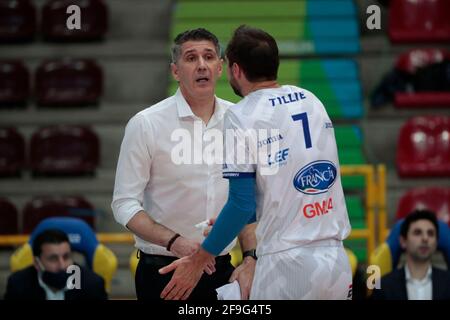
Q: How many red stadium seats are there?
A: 12